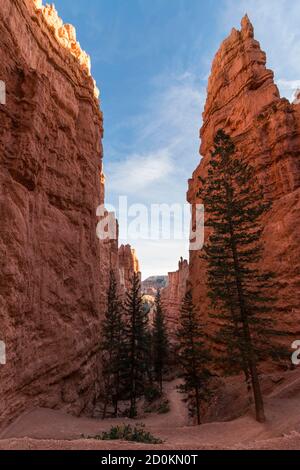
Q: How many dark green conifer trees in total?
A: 5